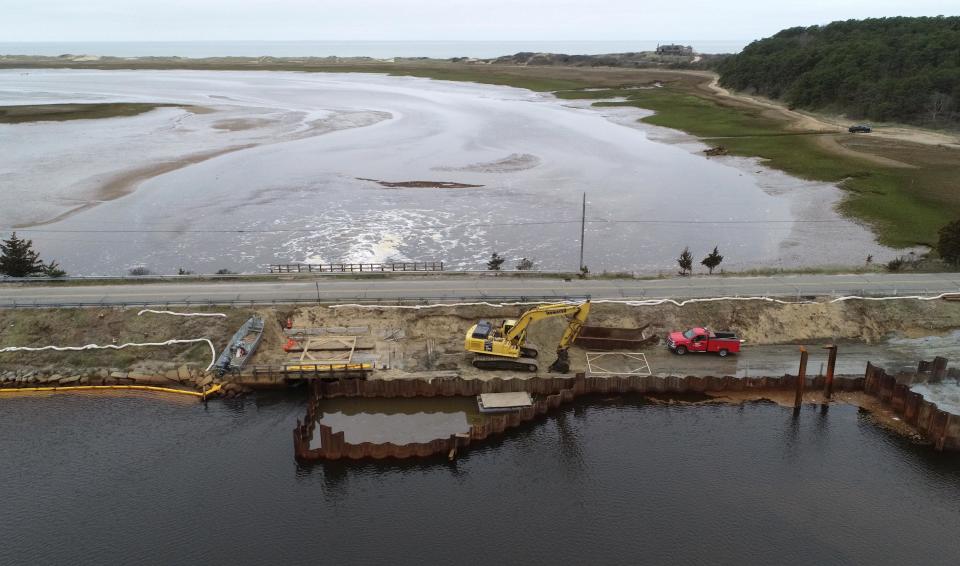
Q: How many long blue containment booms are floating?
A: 0